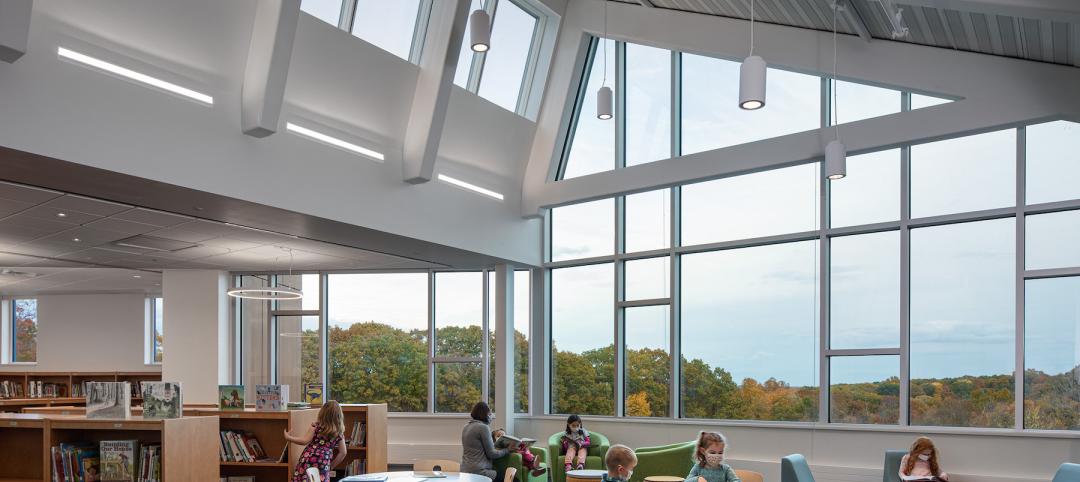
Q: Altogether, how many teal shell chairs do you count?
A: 3